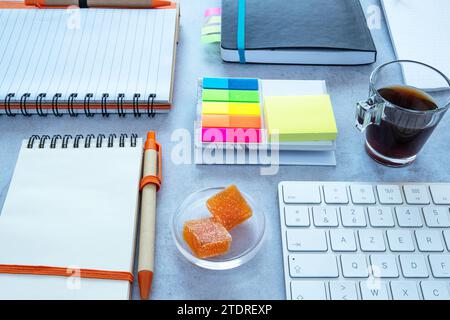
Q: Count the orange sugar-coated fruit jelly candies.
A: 2